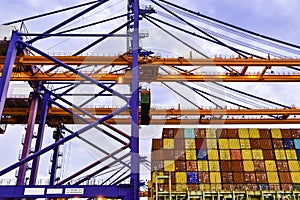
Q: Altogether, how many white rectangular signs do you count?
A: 3